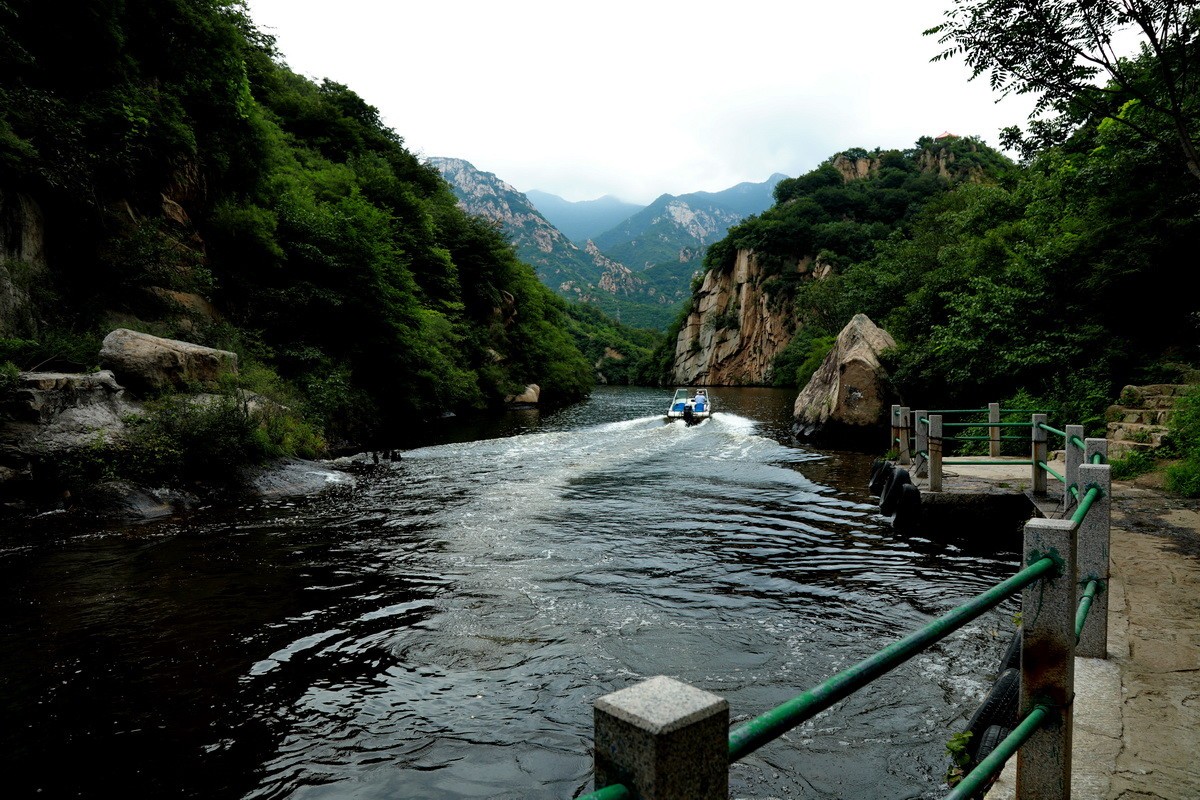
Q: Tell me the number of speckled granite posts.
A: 11